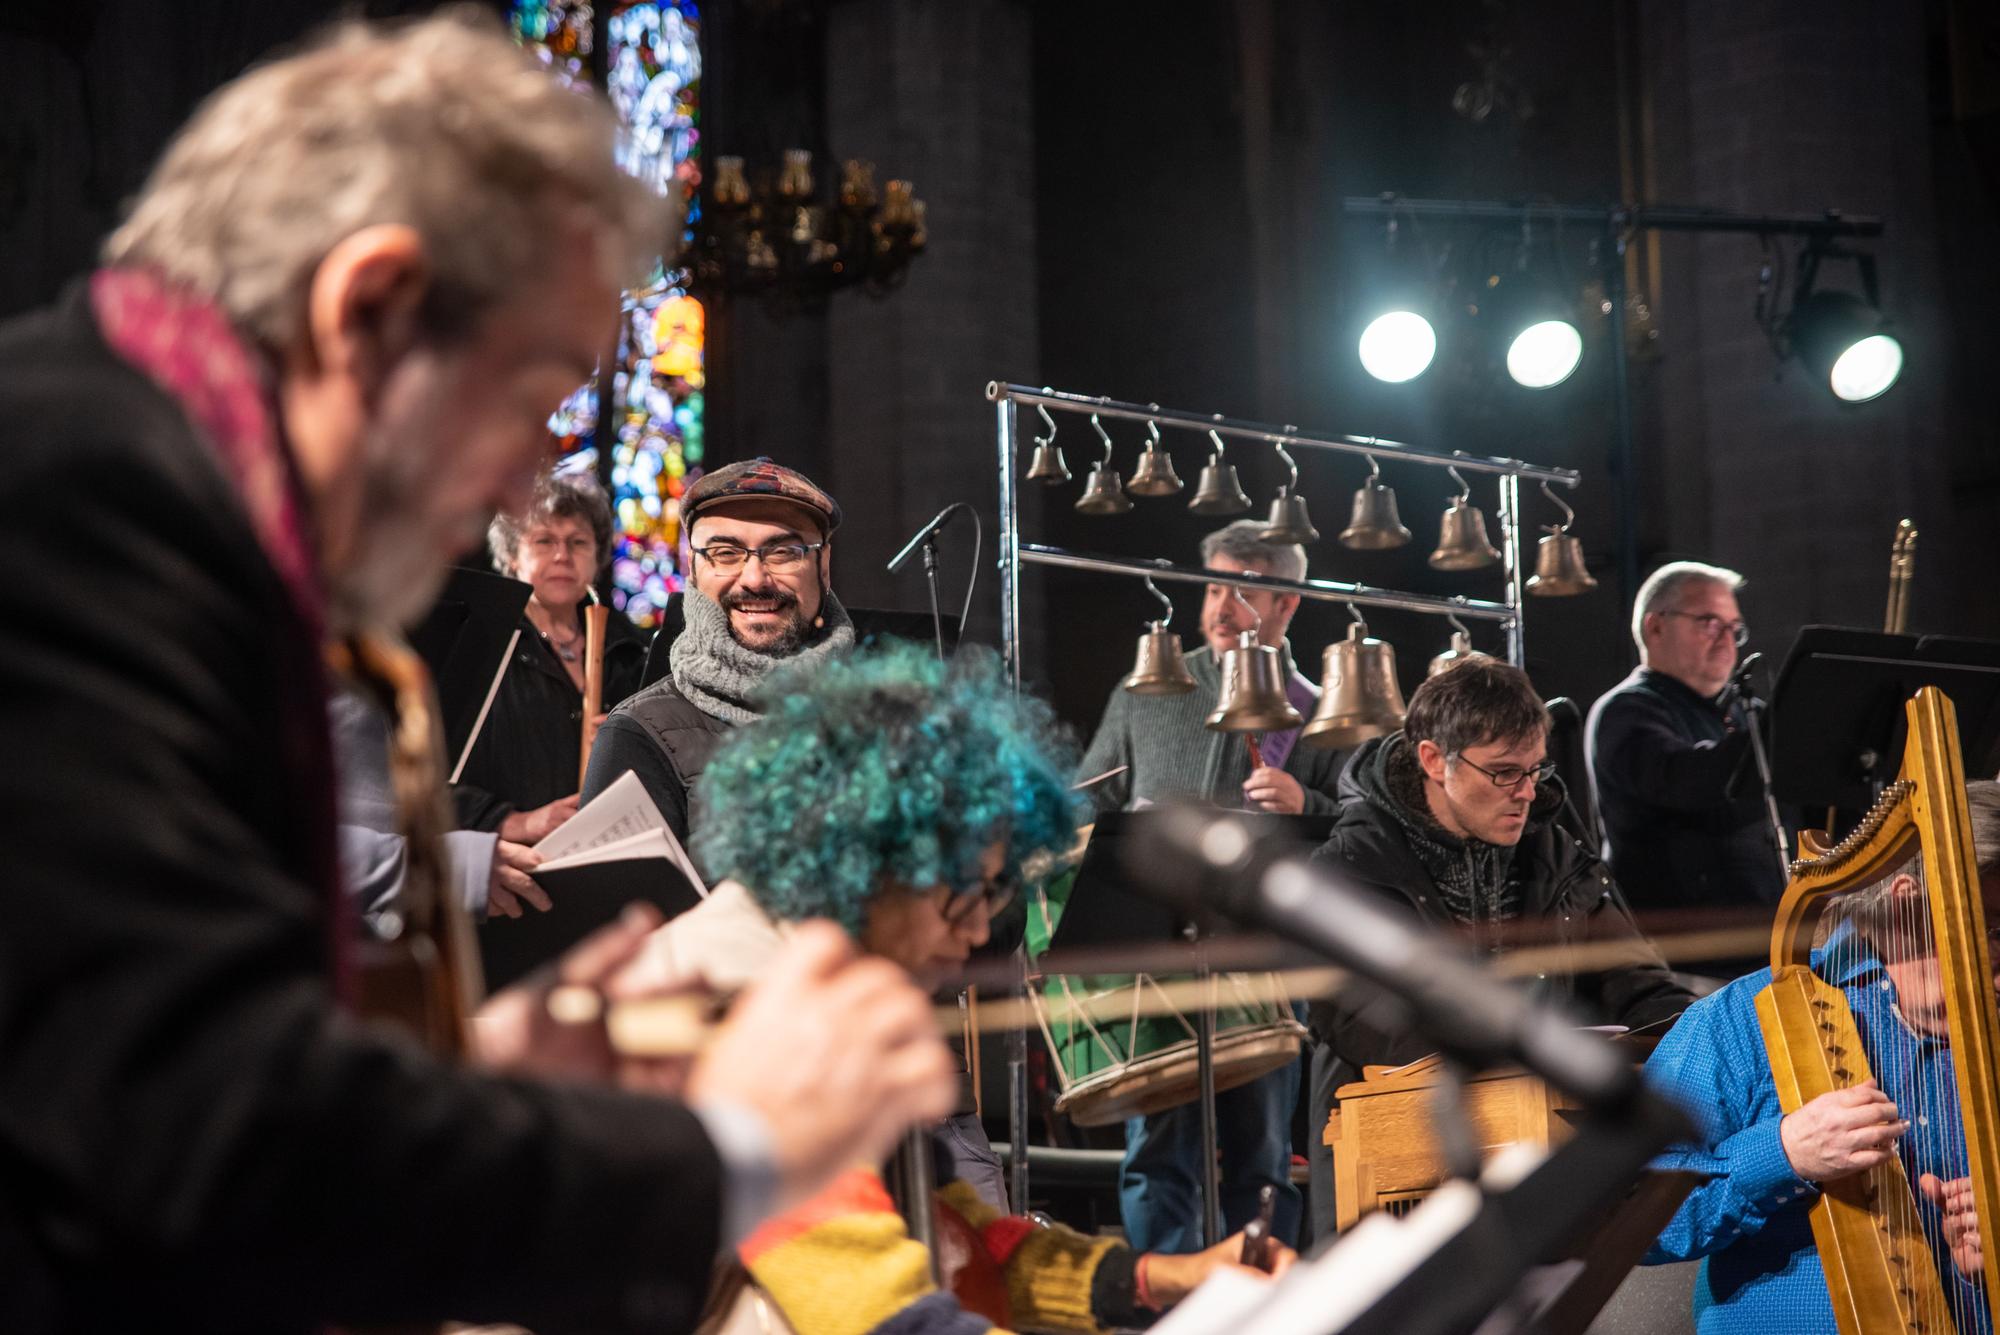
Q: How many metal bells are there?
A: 12